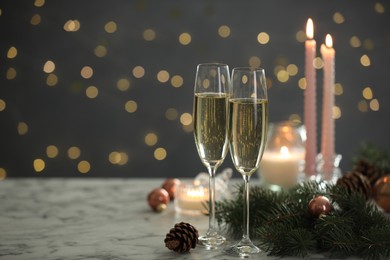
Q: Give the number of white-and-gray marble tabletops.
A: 1